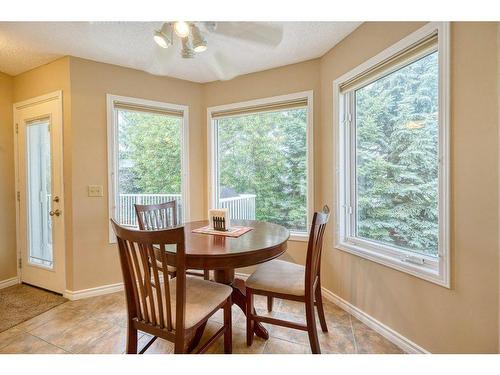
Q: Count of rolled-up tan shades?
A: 3